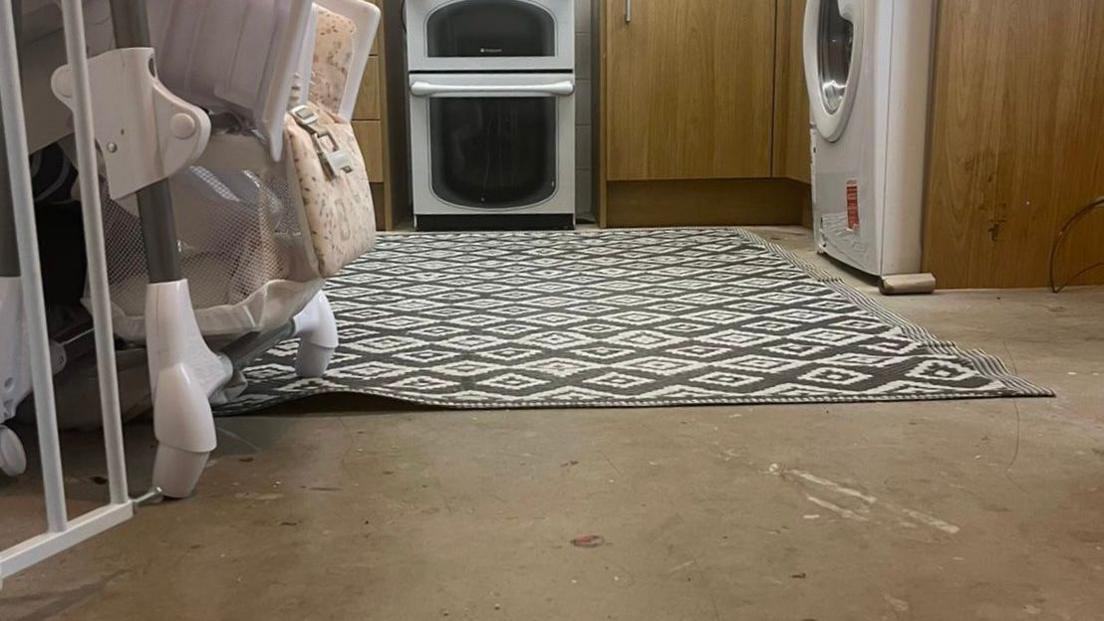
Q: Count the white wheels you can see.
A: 1